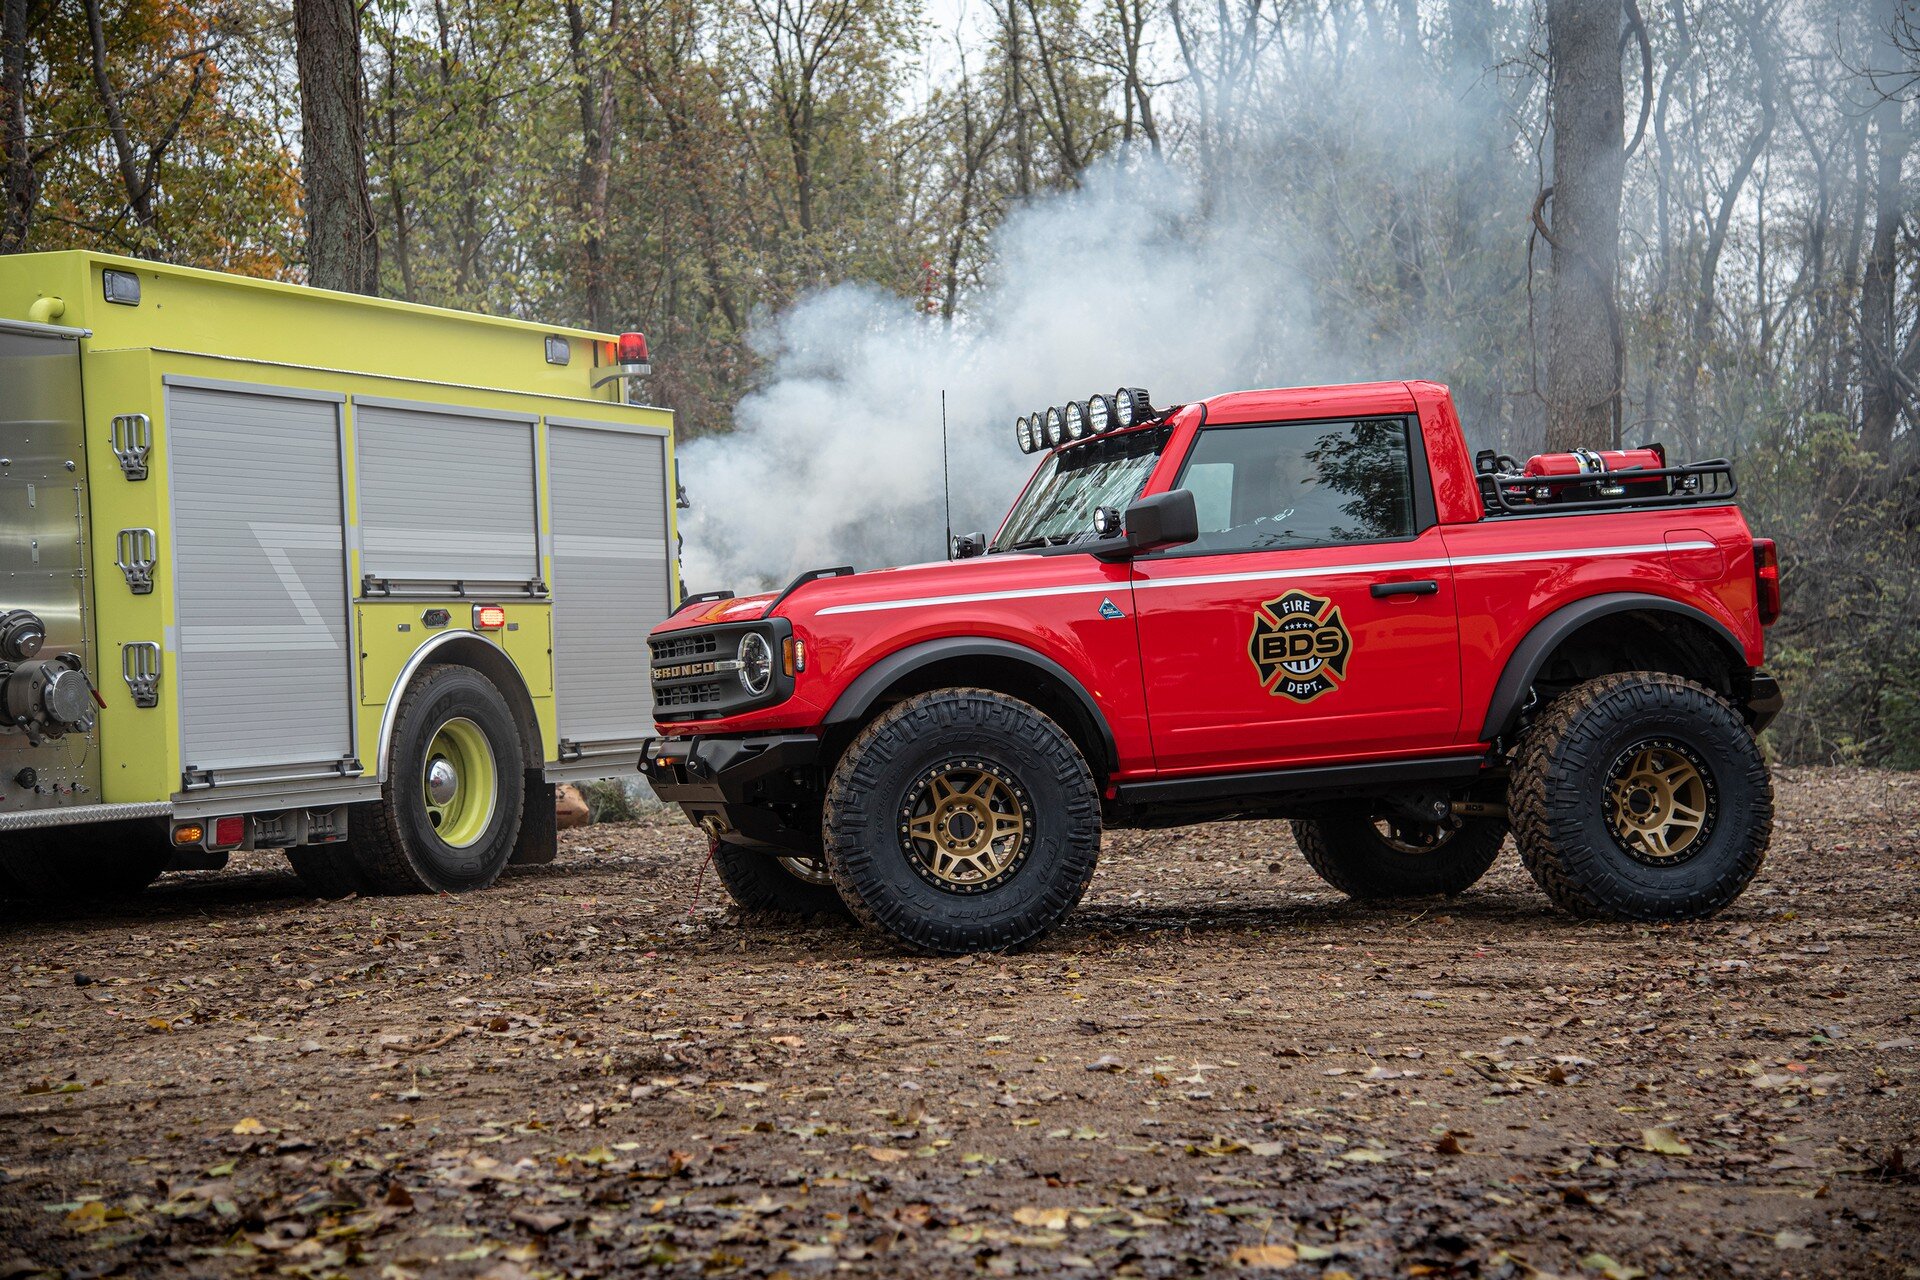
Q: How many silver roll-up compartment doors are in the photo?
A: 3